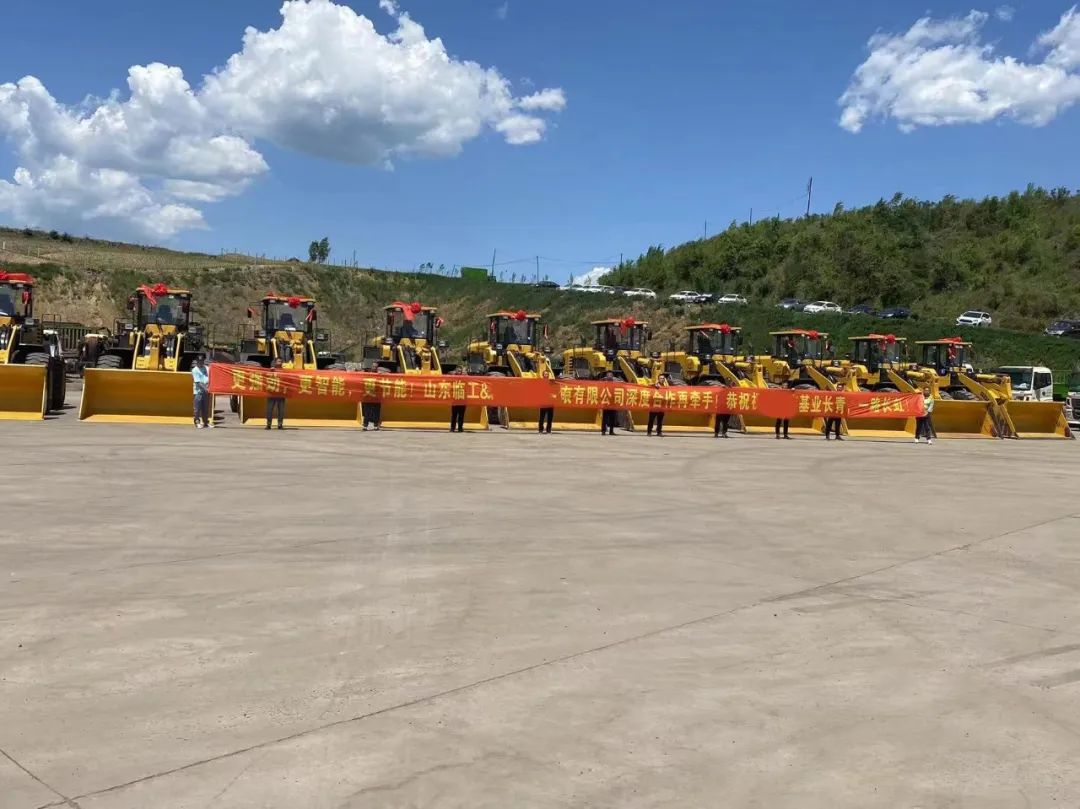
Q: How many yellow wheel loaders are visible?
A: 10